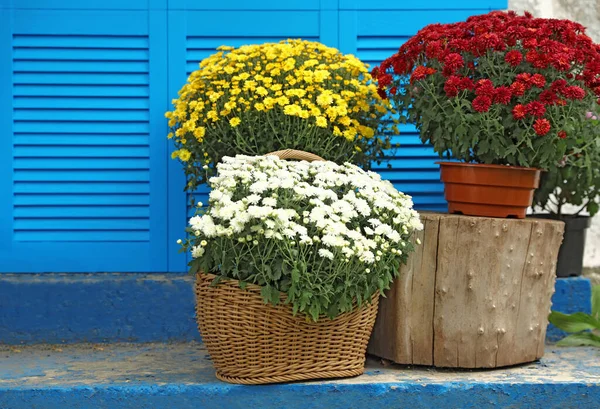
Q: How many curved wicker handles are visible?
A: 1